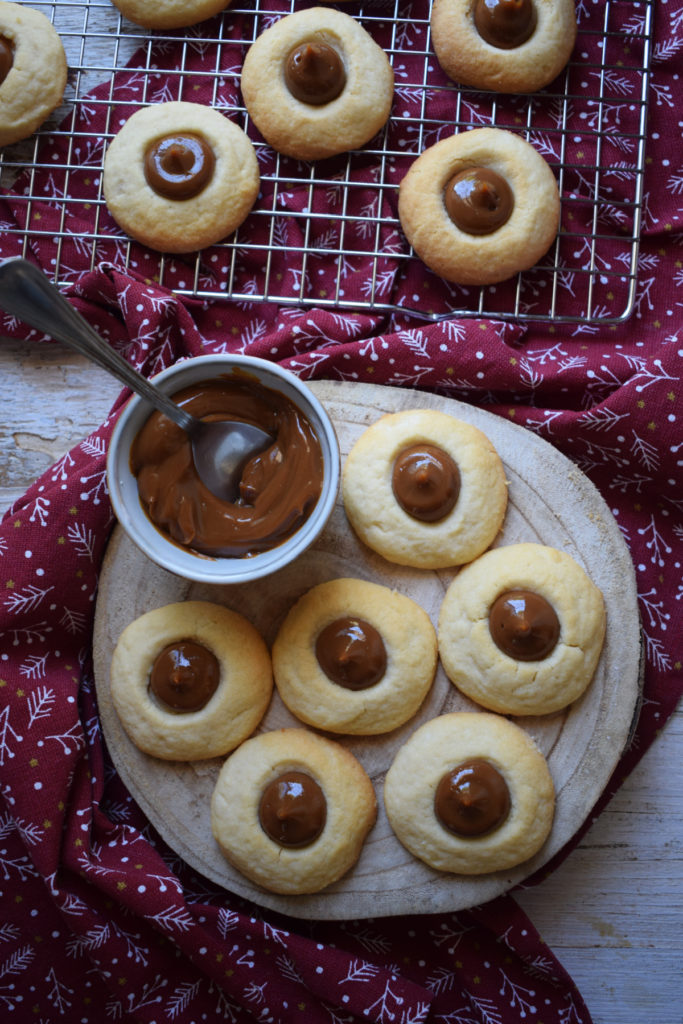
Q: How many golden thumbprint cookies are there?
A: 12